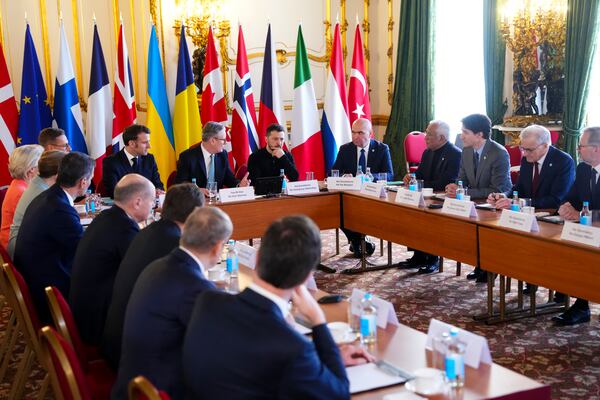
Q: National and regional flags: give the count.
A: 13